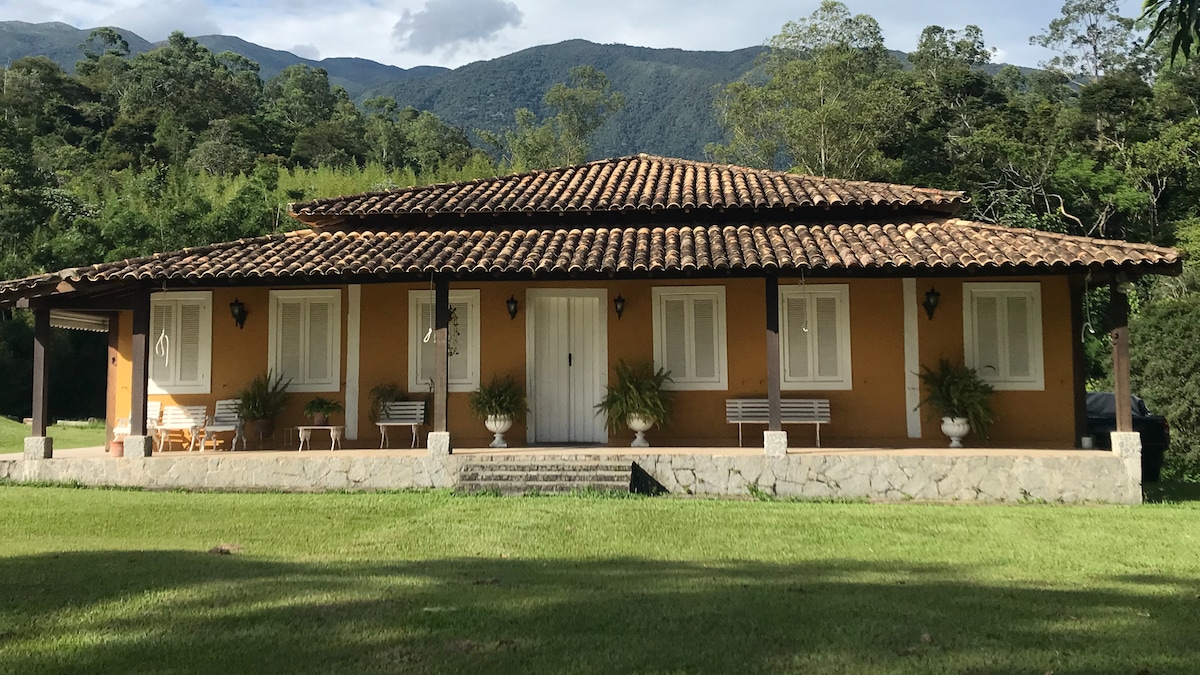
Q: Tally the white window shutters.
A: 12